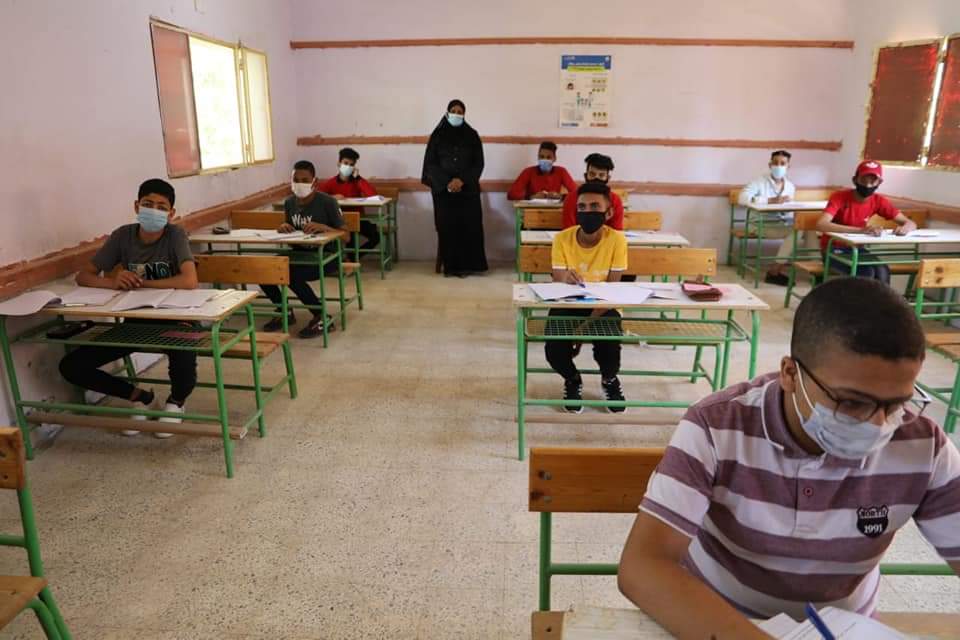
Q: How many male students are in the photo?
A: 9